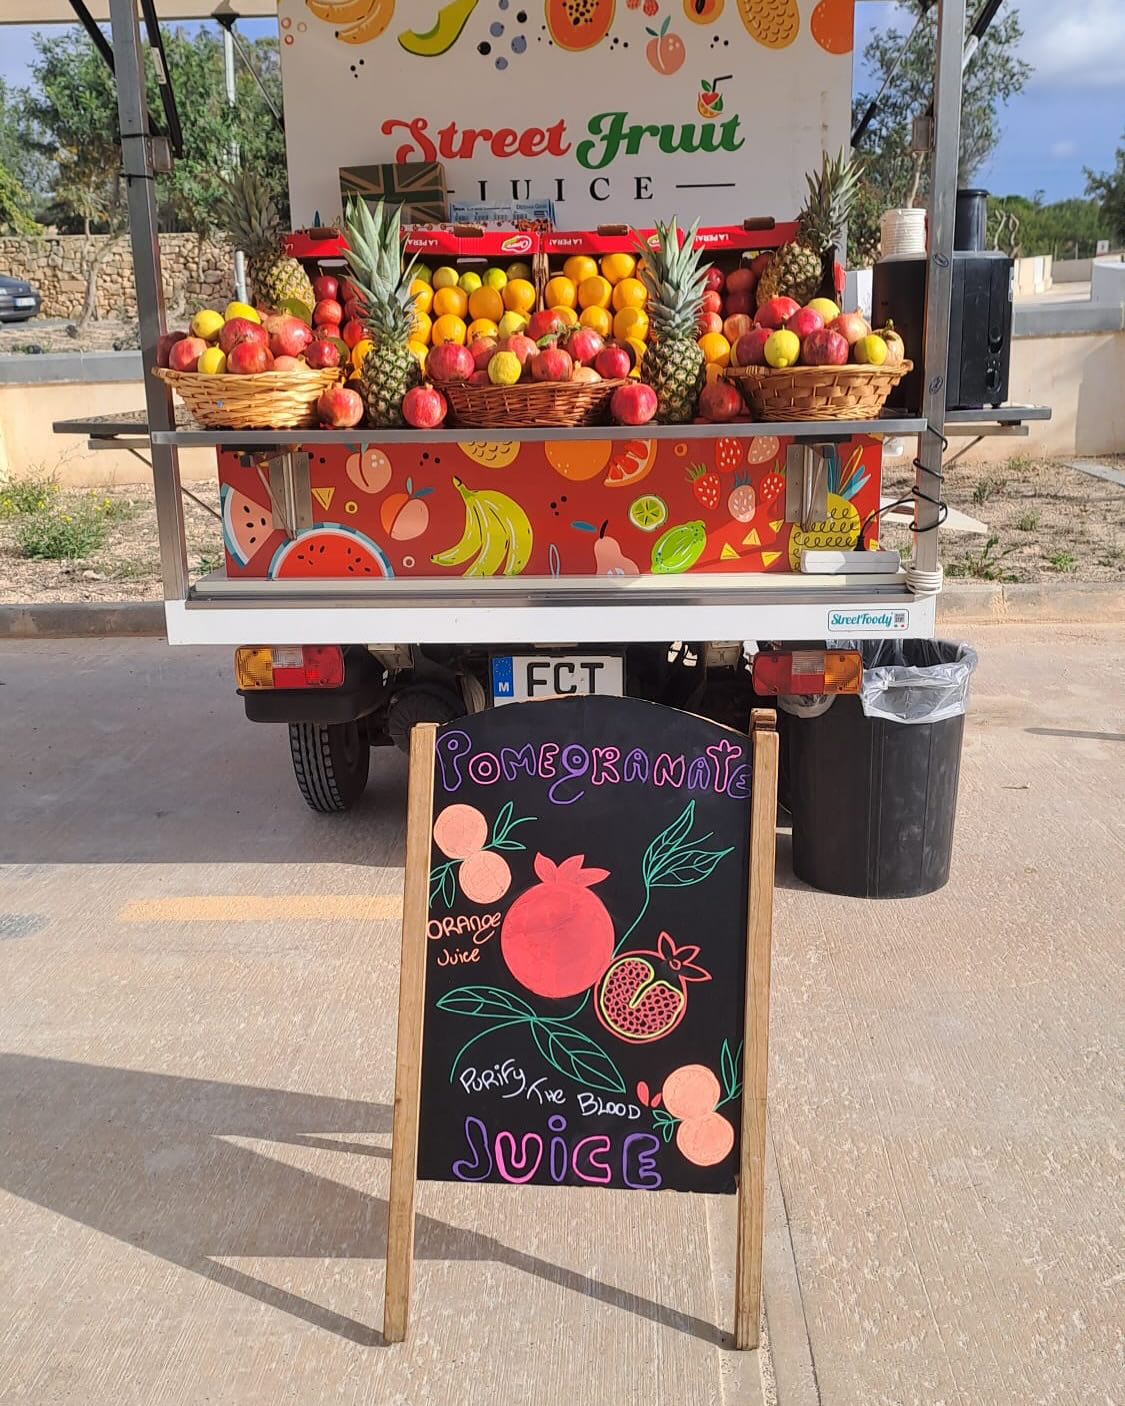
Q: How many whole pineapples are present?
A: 4